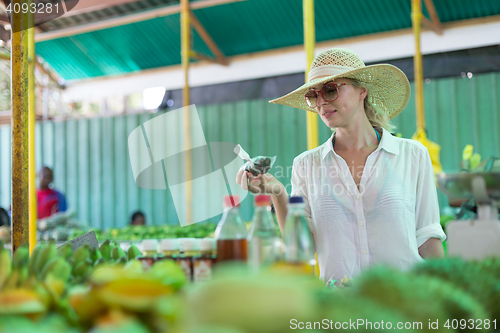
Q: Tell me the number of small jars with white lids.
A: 4